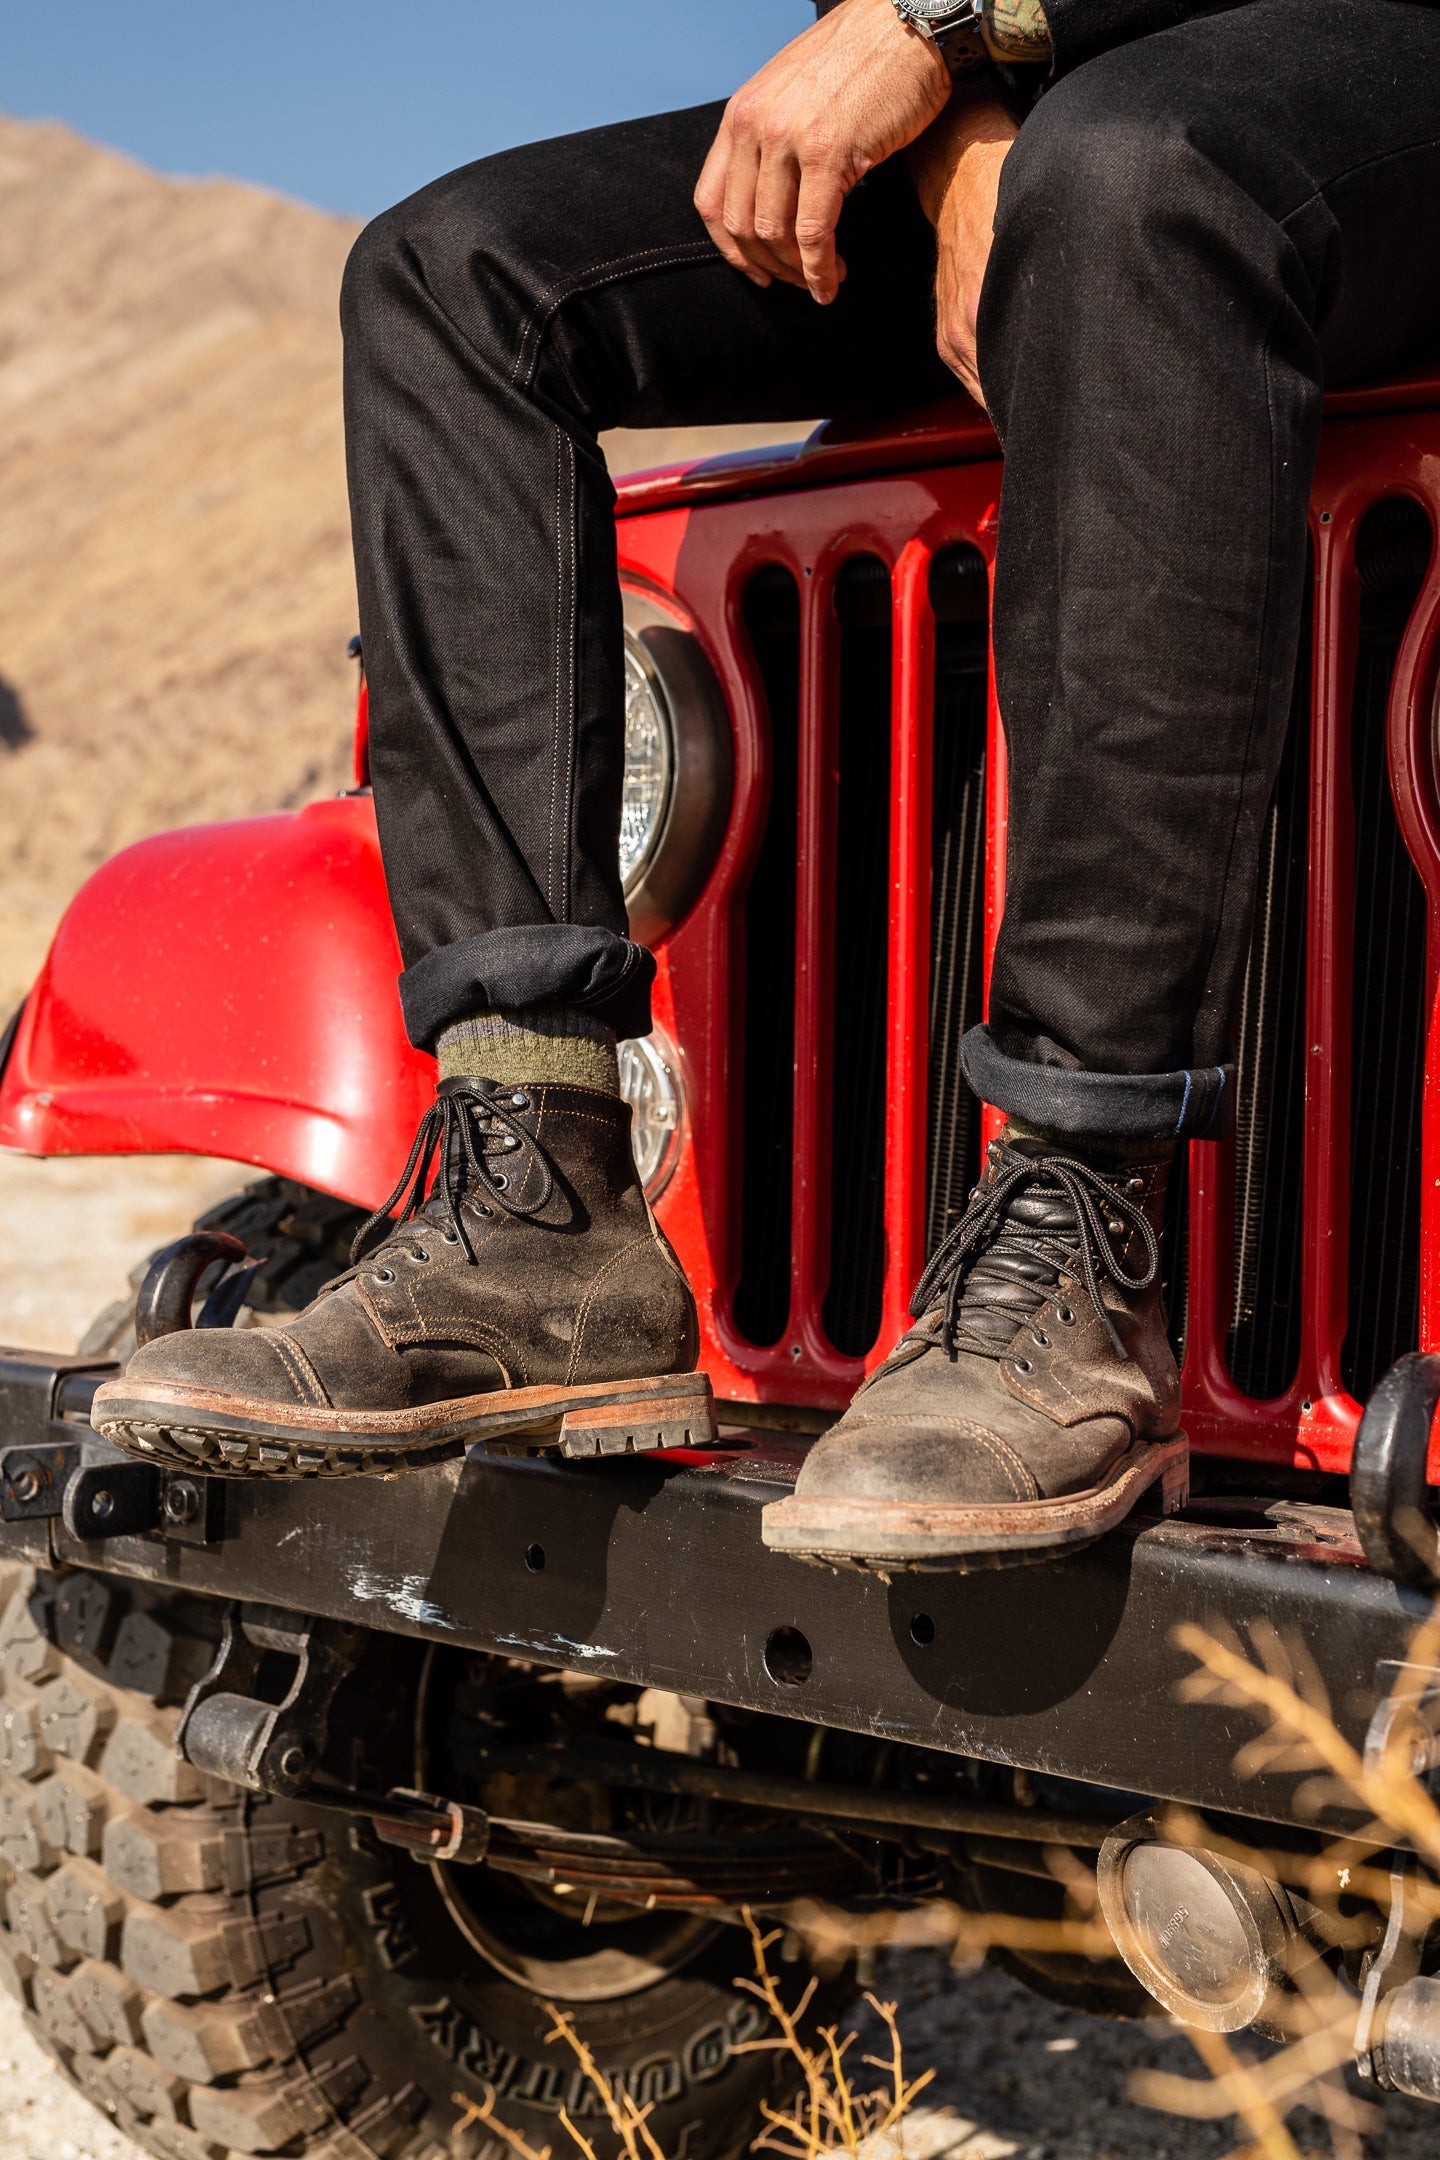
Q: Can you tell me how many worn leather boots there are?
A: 2